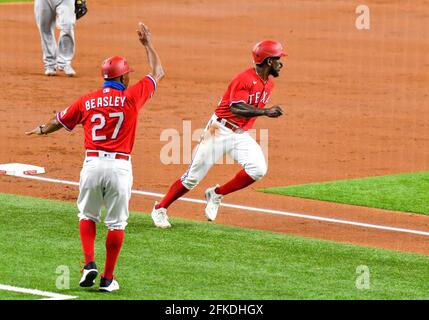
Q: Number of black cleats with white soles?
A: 2